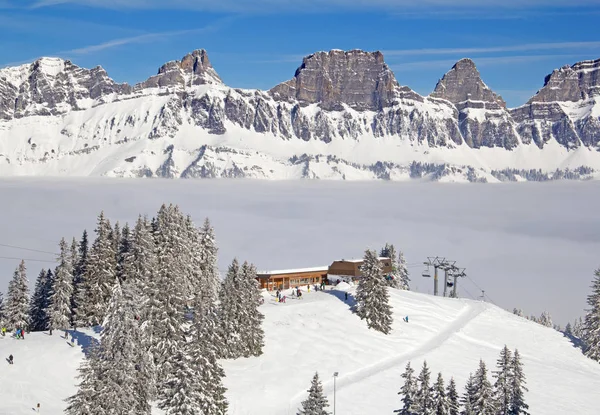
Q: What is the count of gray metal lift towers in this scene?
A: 3